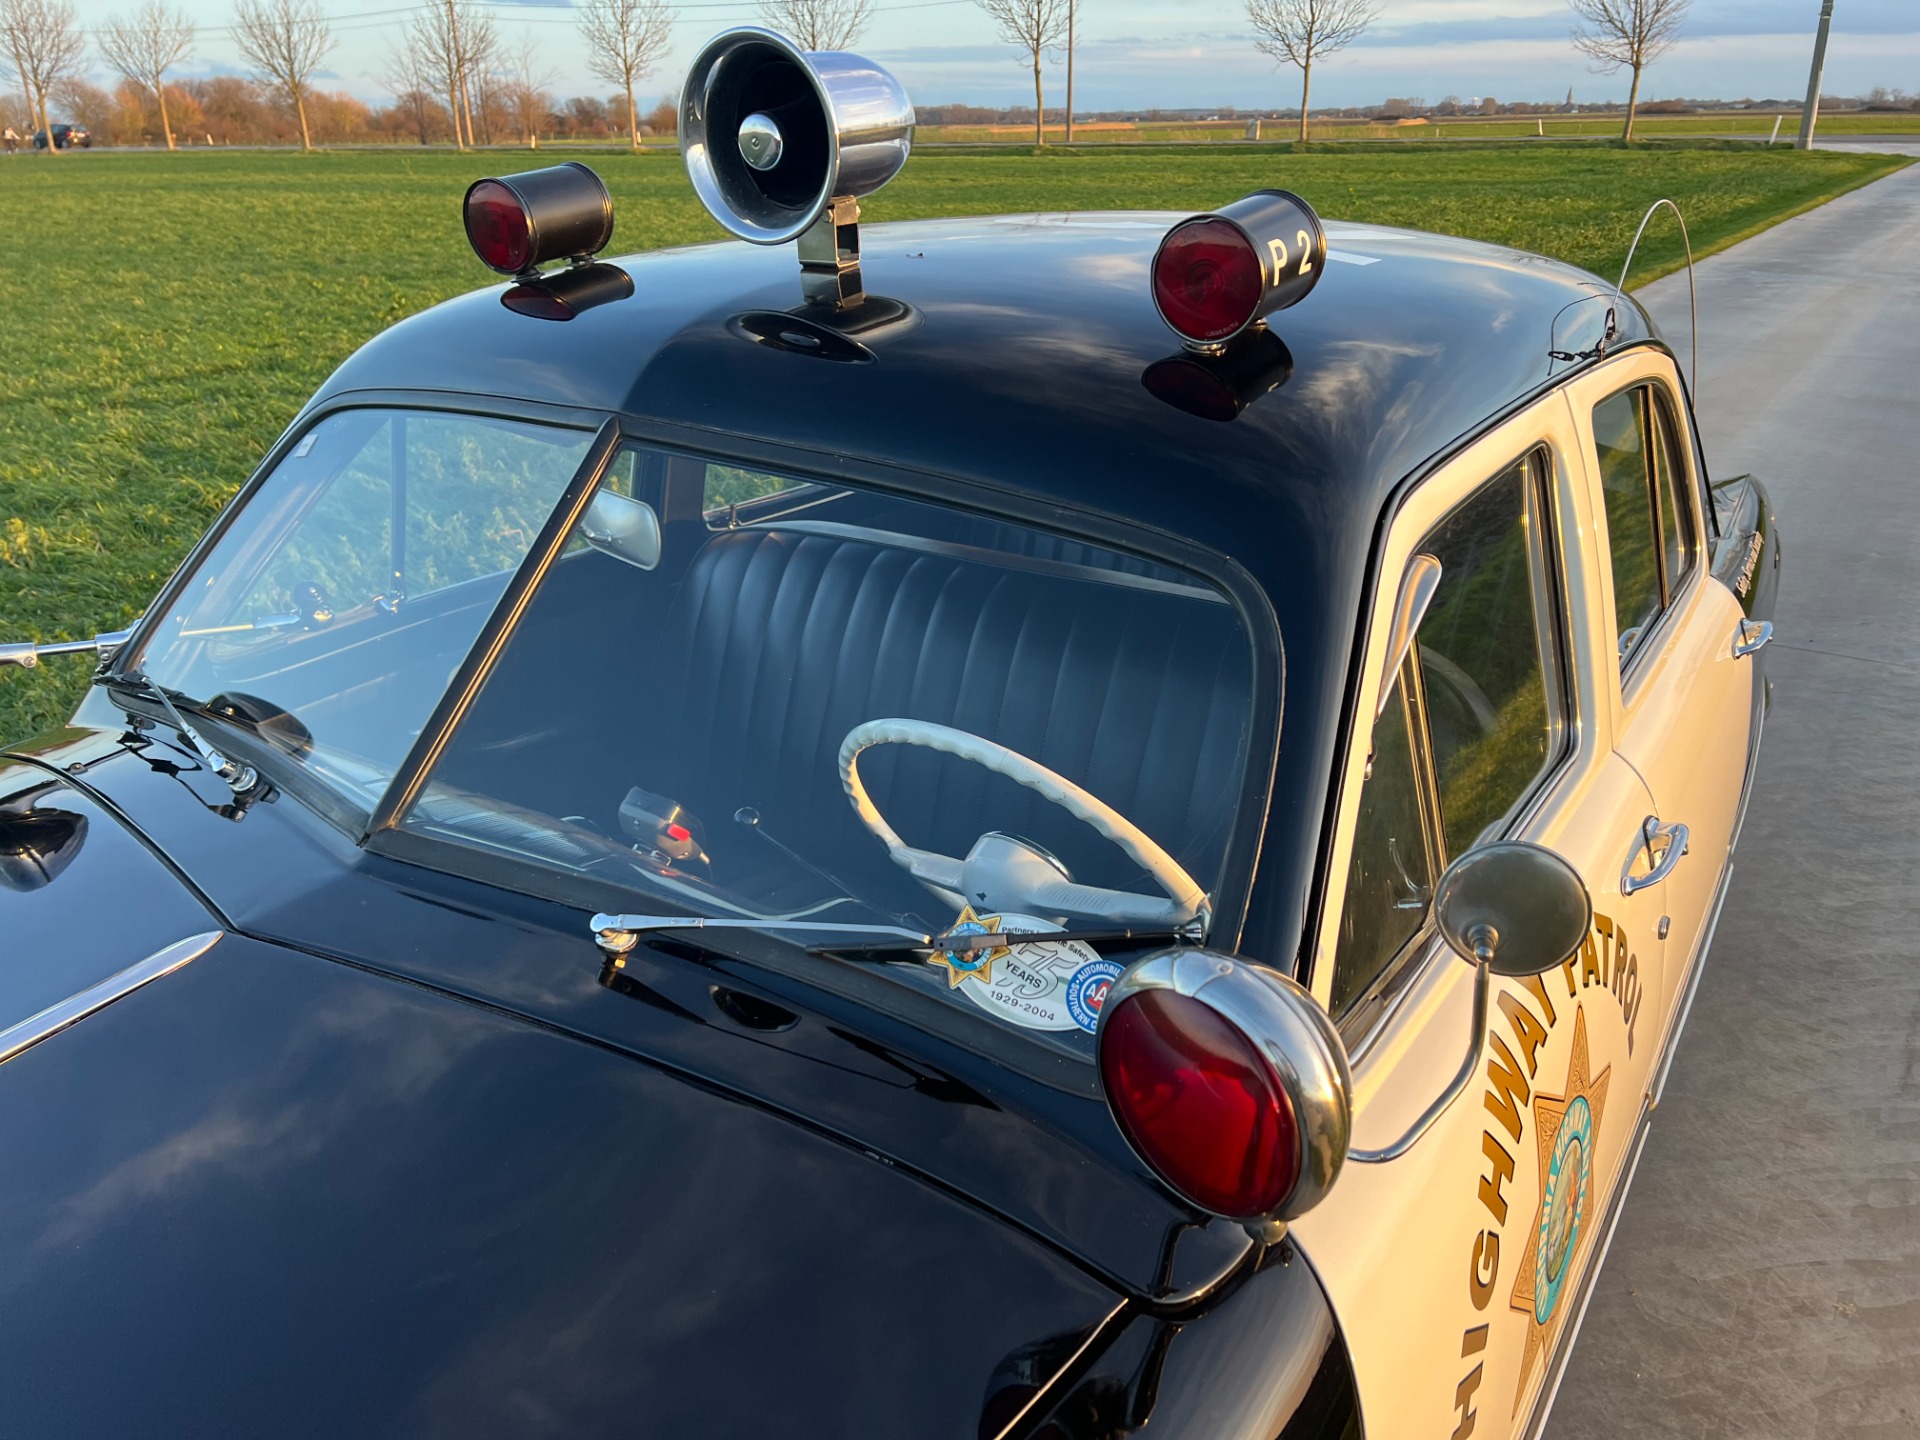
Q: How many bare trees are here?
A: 9